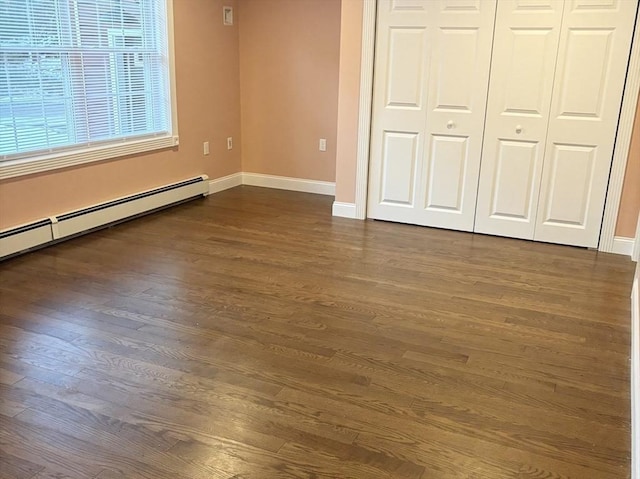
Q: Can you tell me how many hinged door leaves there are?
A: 4